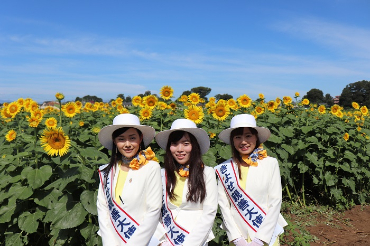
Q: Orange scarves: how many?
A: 3